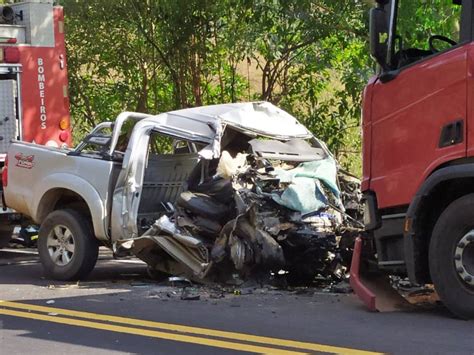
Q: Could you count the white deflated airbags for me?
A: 1